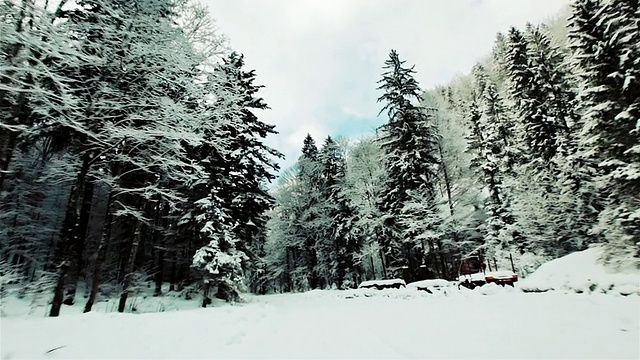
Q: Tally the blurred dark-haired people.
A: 0